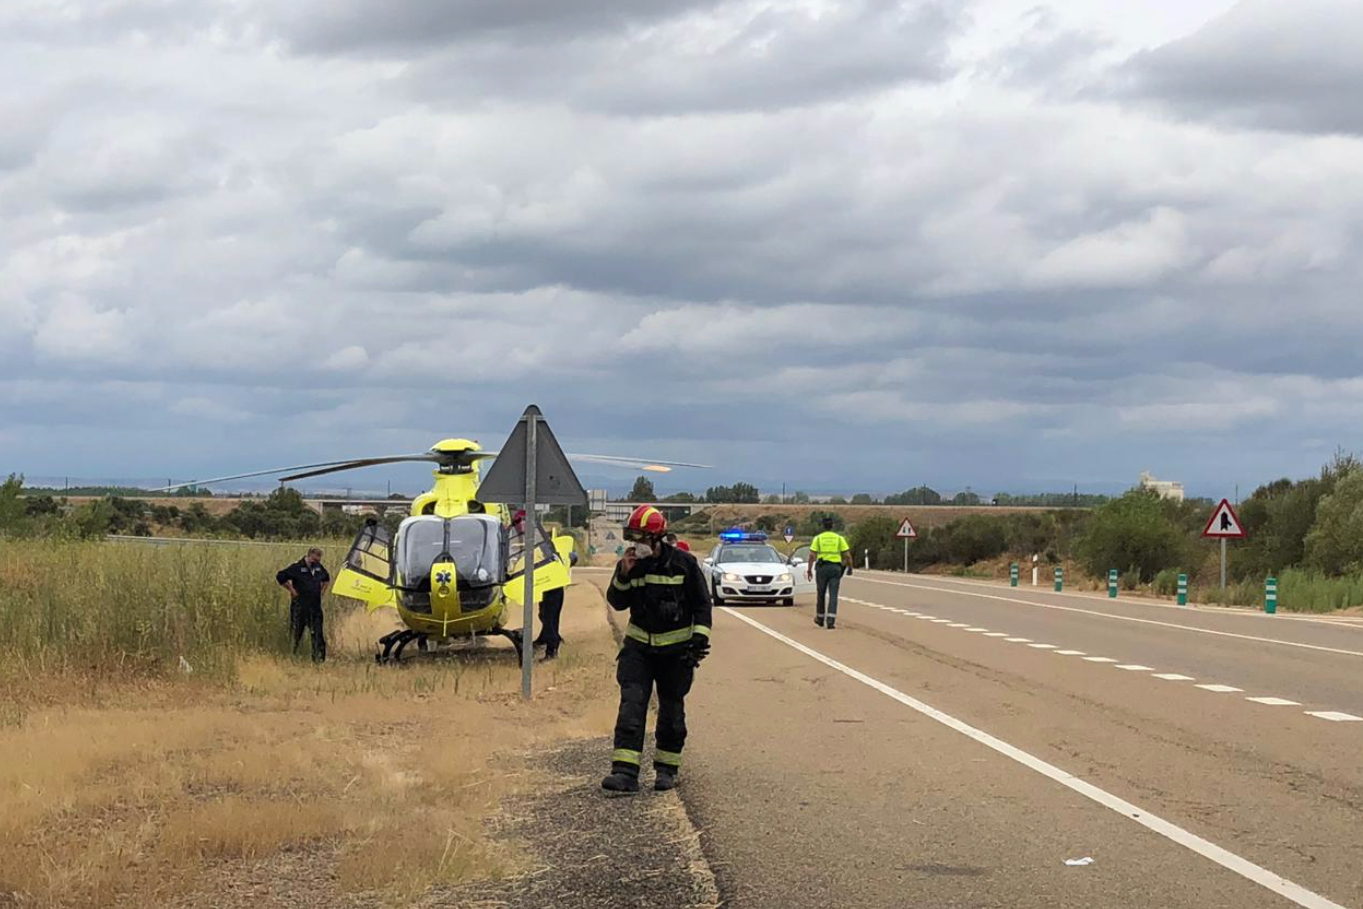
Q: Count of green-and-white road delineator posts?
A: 5